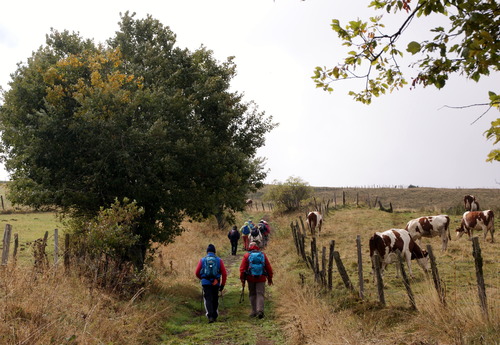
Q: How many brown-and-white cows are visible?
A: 5